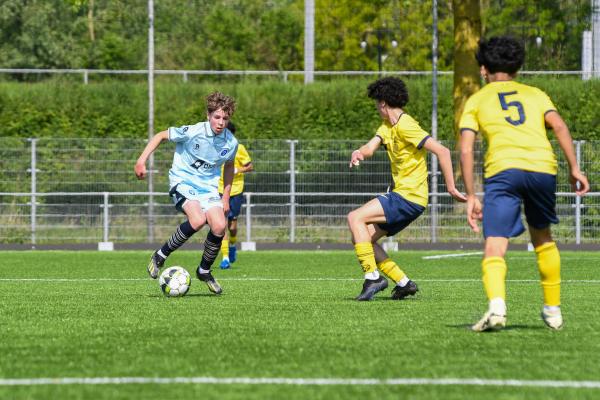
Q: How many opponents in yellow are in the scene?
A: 3